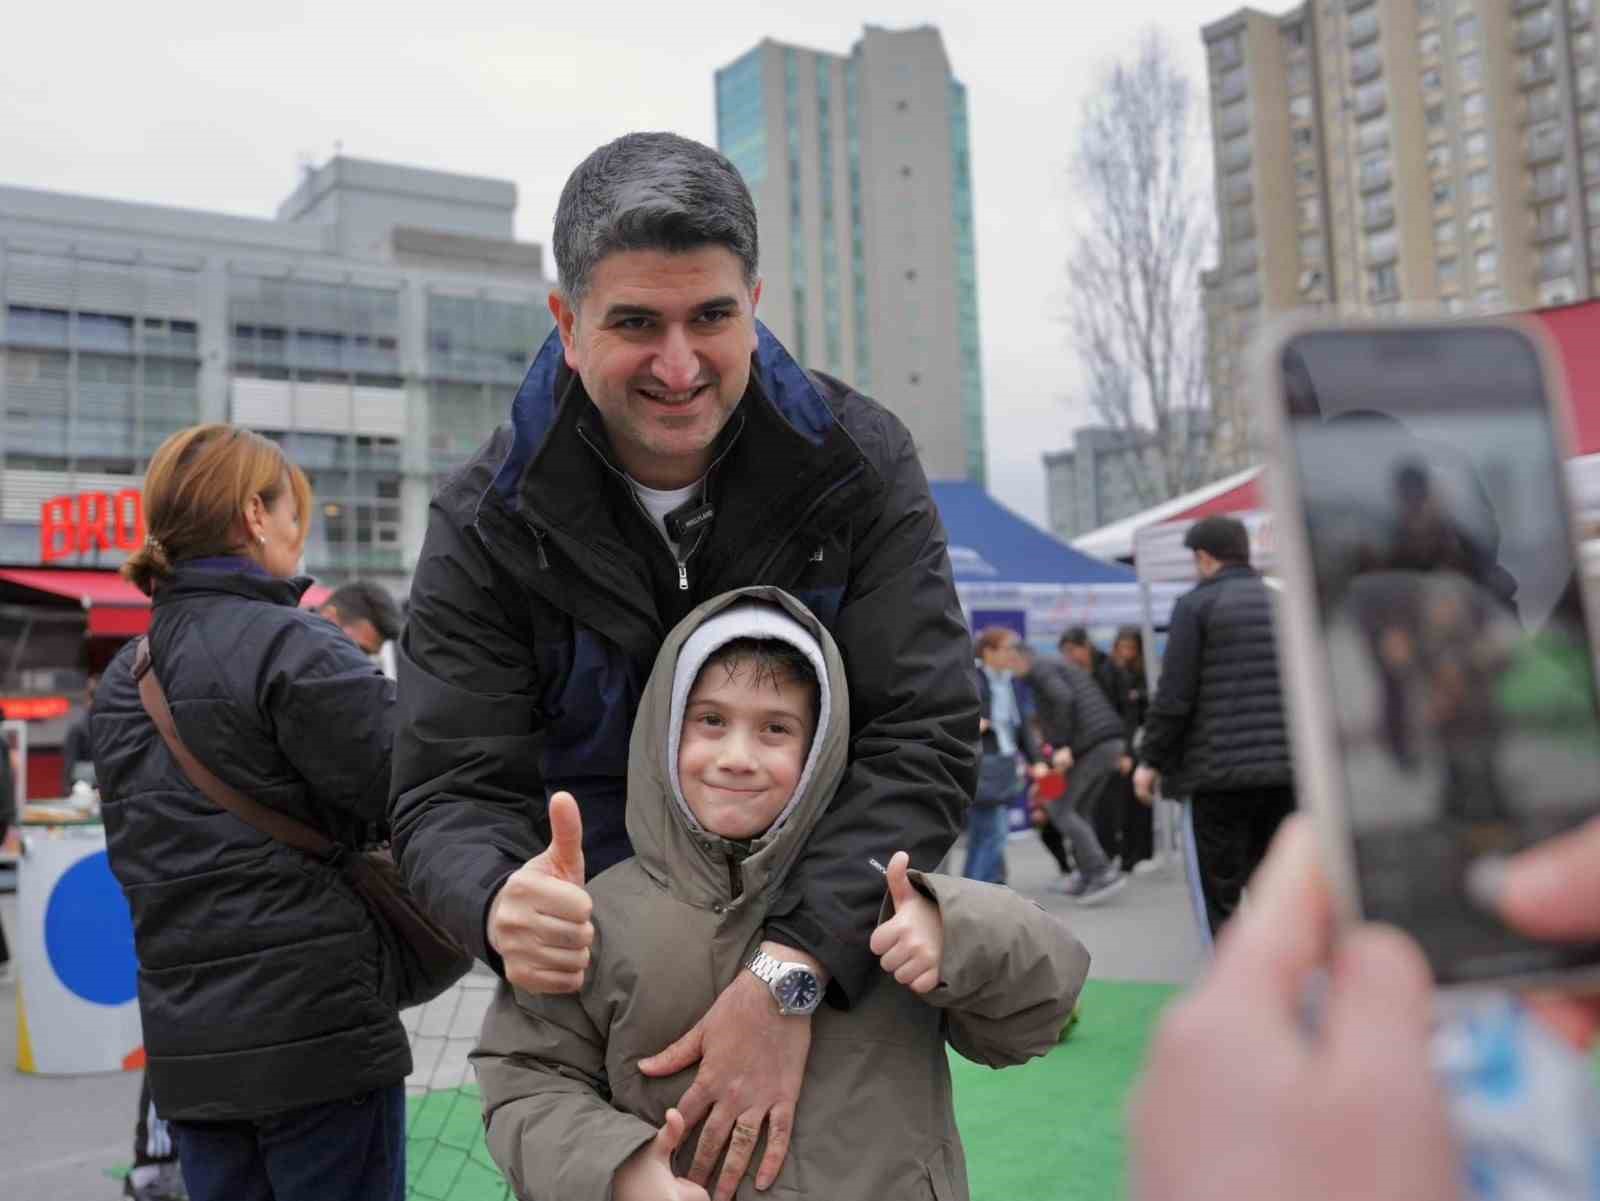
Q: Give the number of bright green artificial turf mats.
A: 1